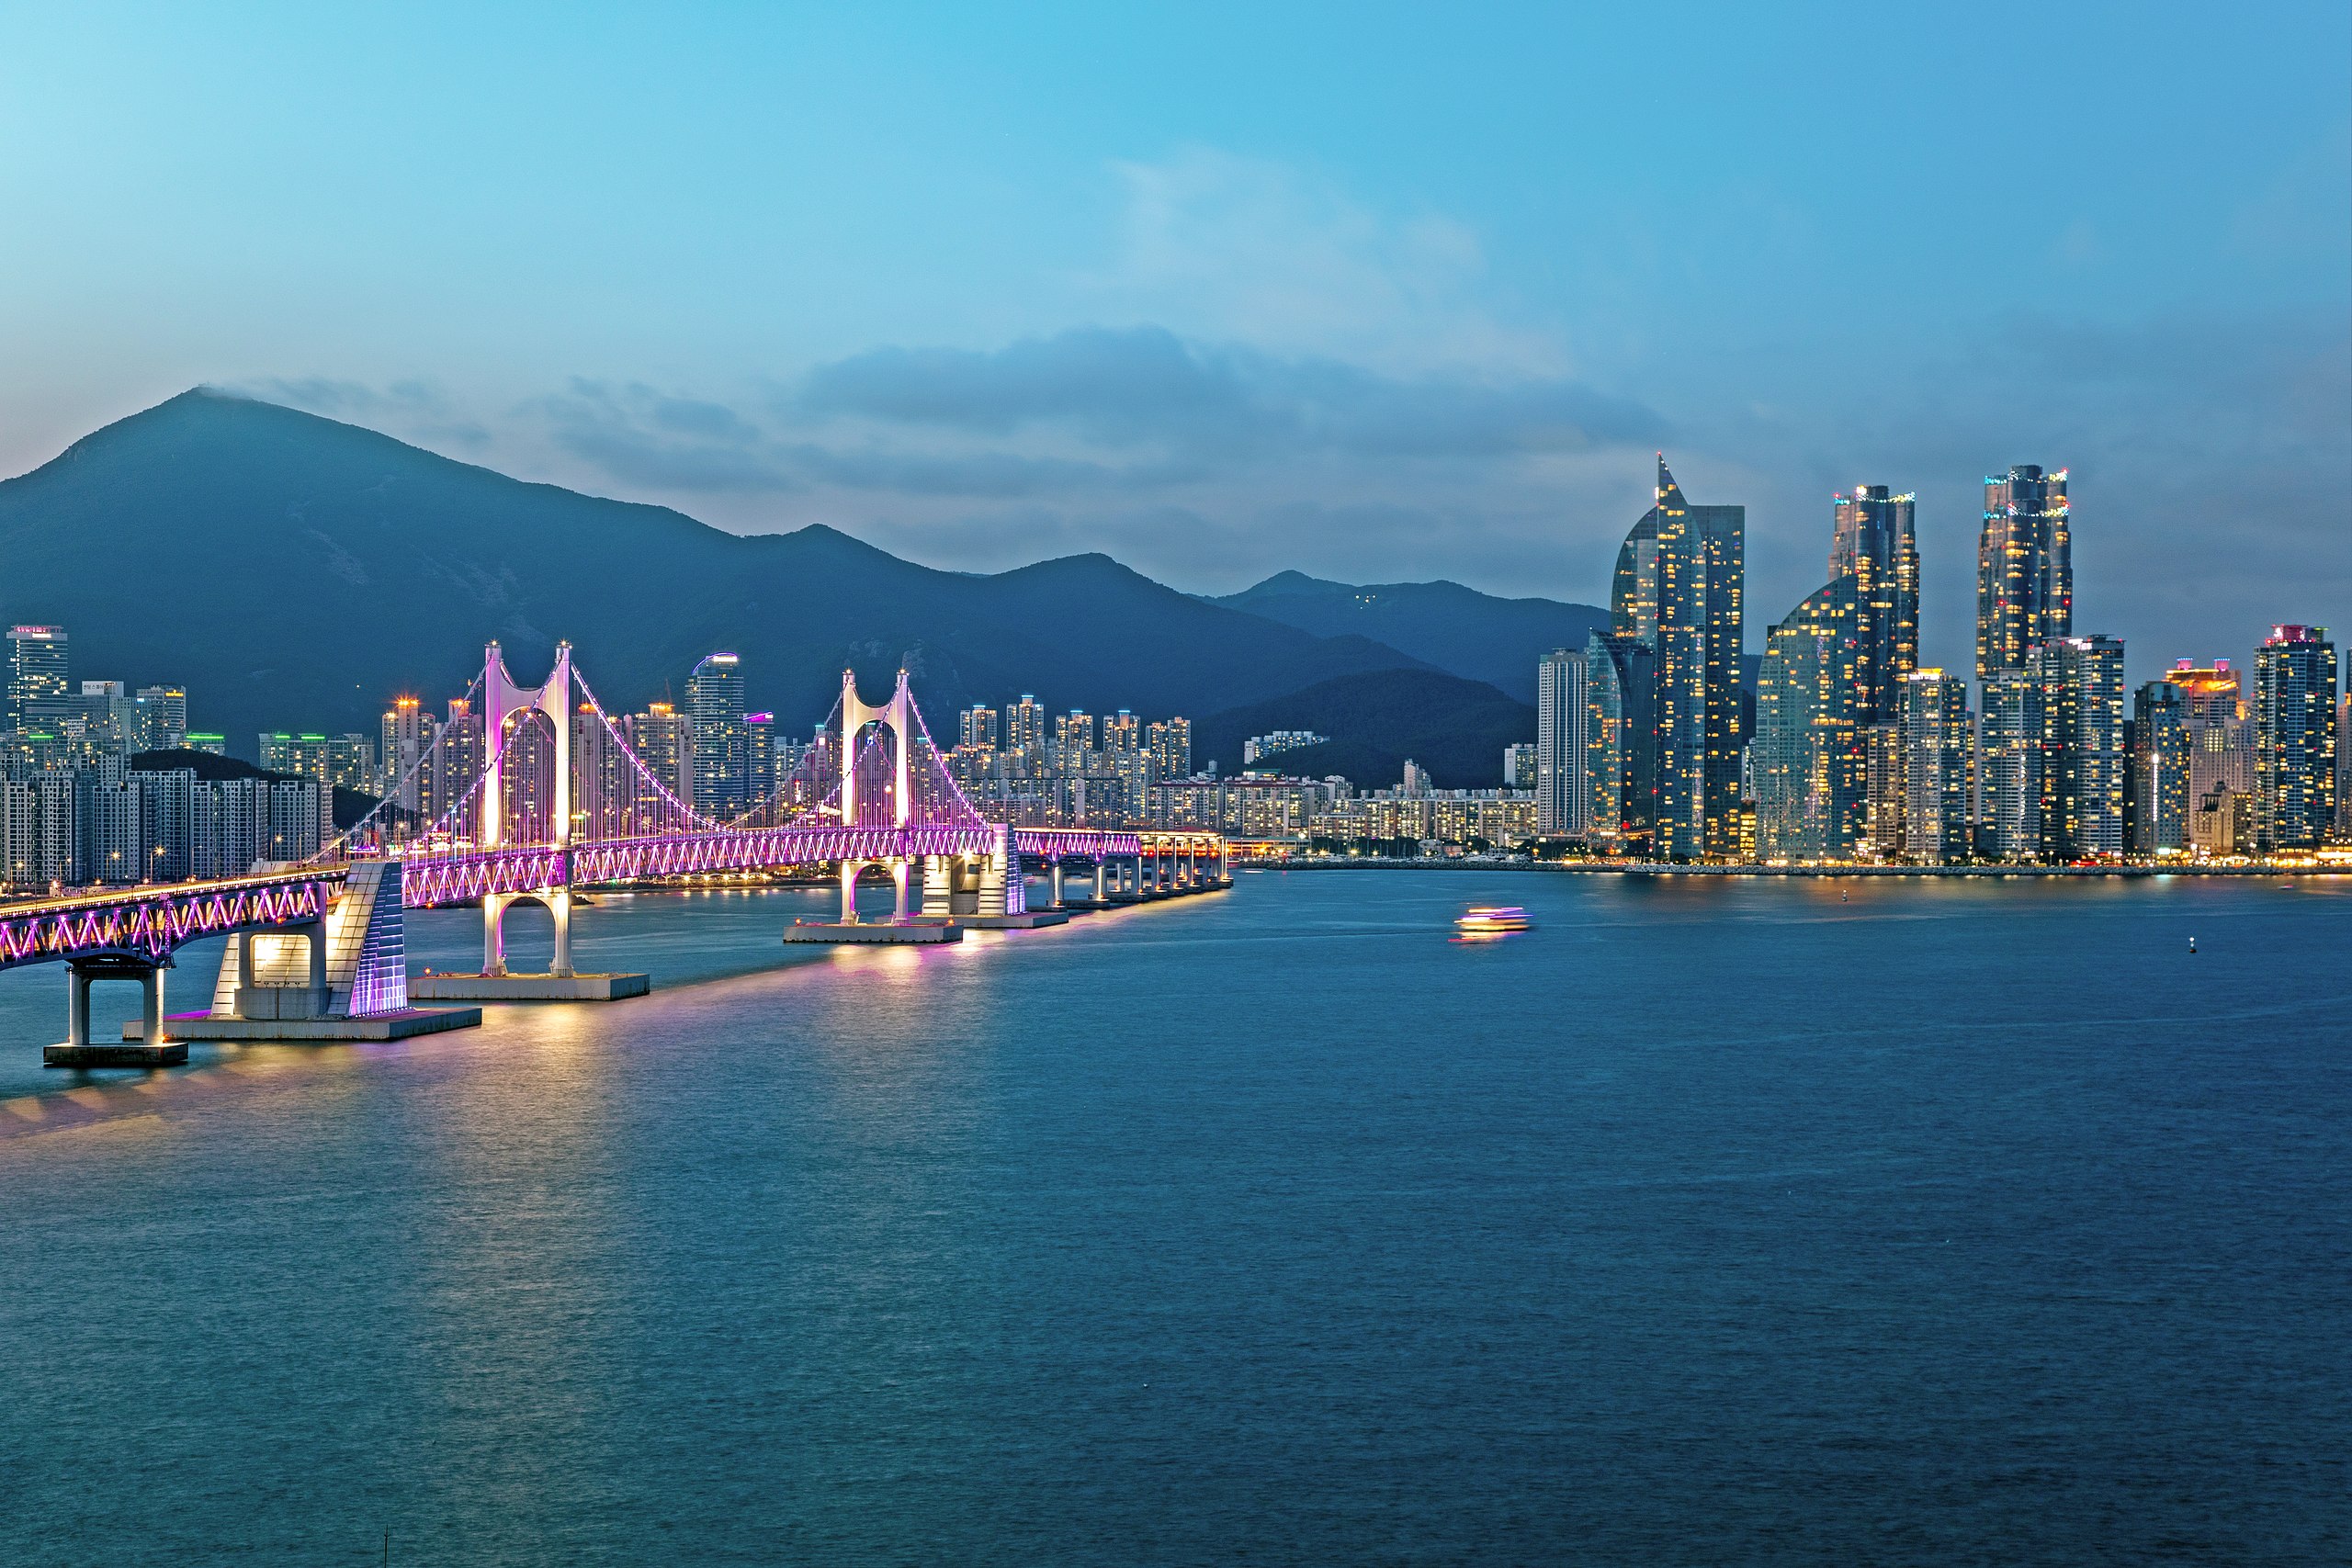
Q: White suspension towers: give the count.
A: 2